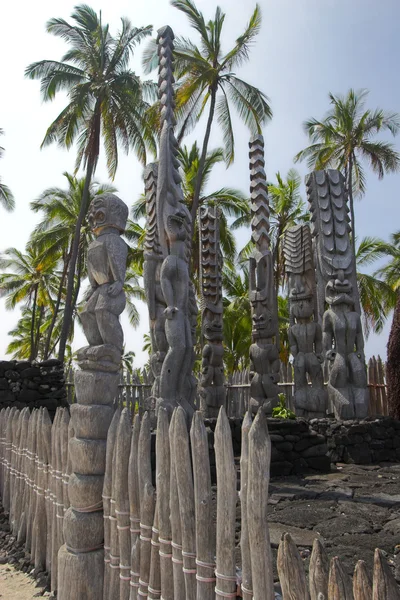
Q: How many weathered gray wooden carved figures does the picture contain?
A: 7